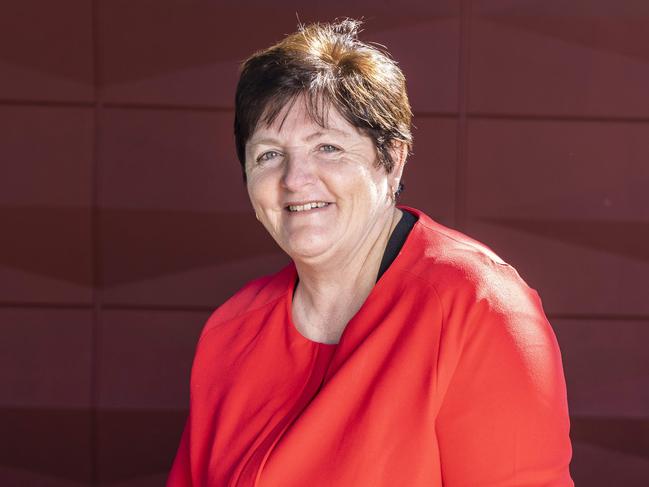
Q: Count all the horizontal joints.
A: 2